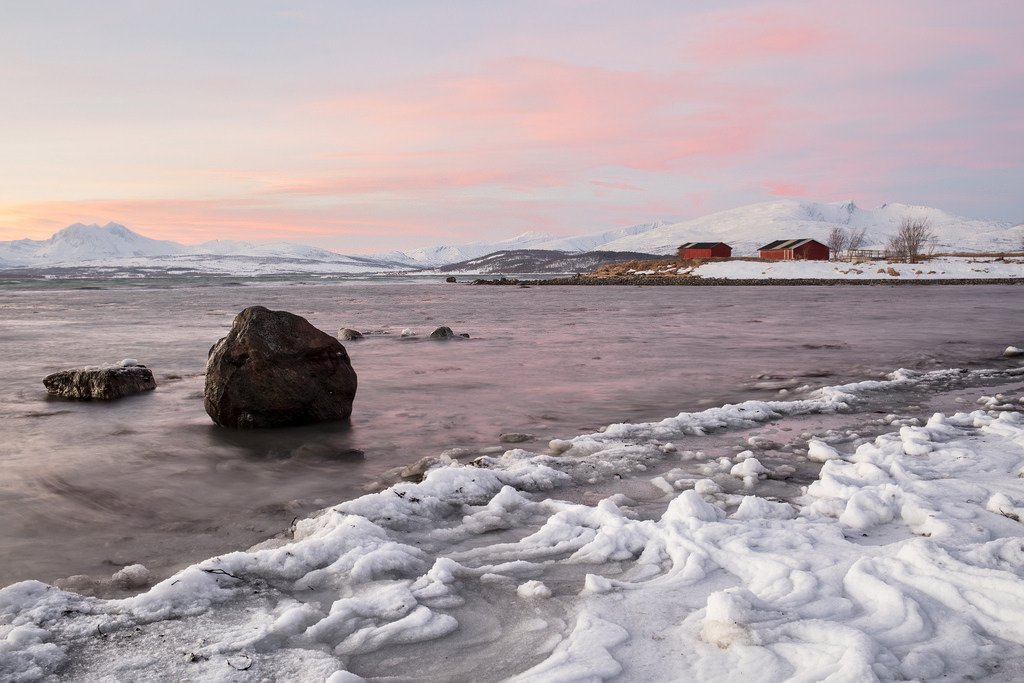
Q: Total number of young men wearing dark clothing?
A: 0